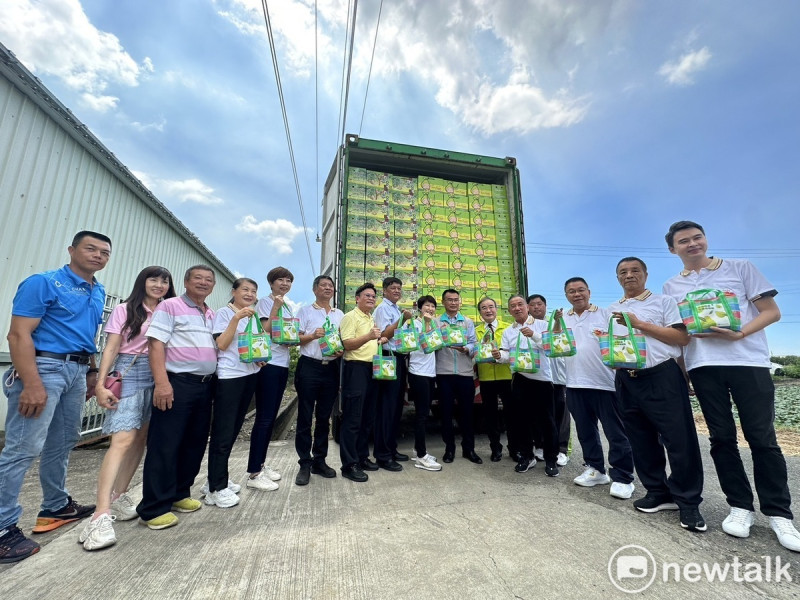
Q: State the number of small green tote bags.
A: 12